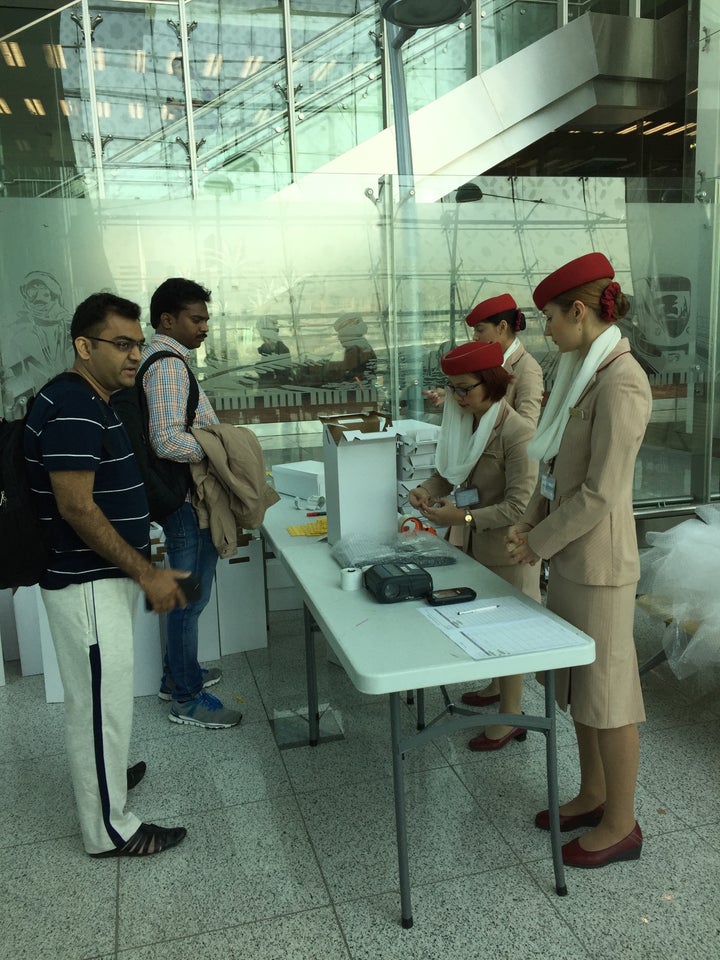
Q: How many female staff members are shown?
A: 3